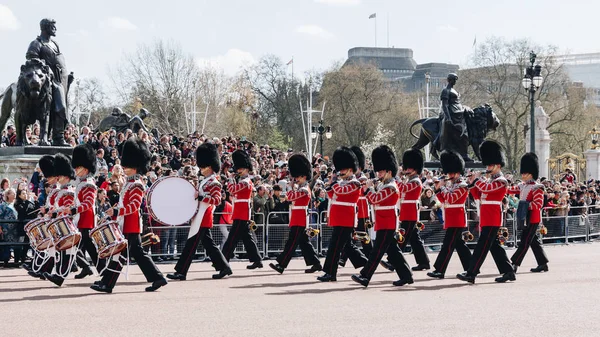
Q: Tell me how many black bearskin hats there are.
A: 14